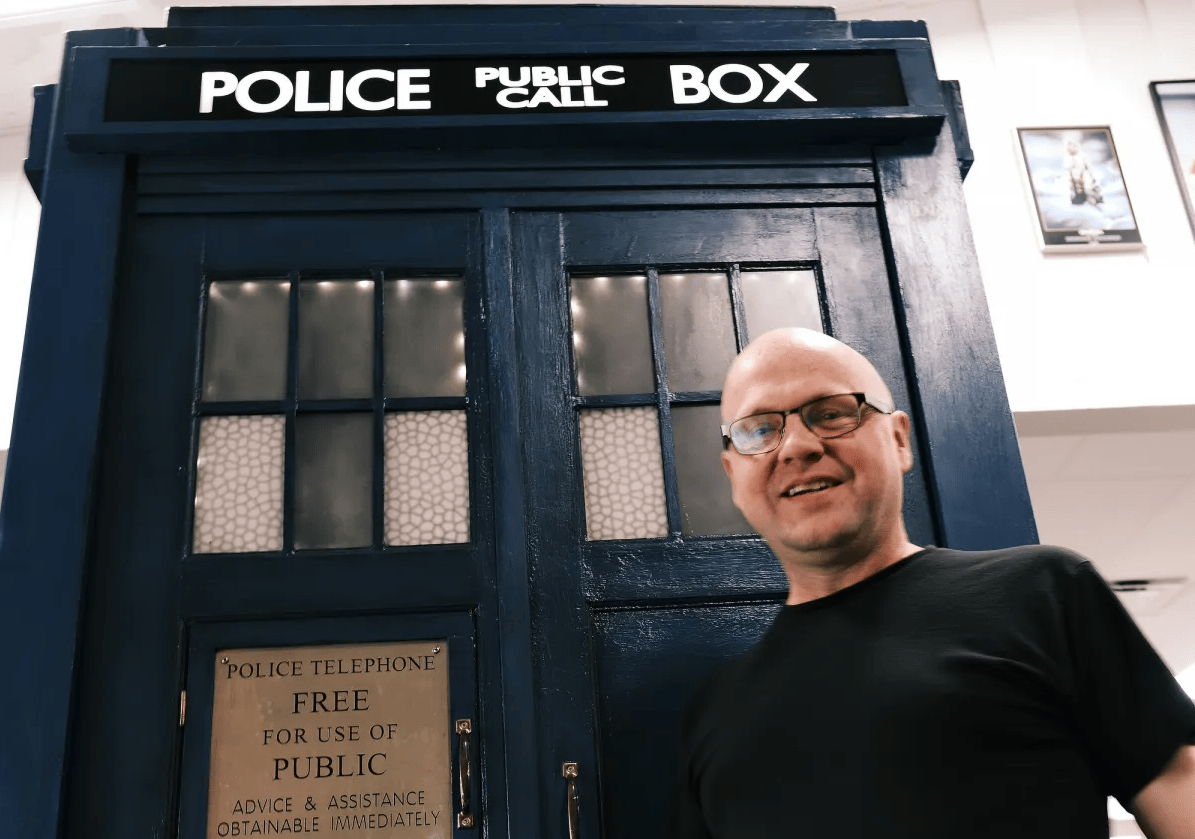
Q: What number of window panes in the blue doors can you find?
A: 12